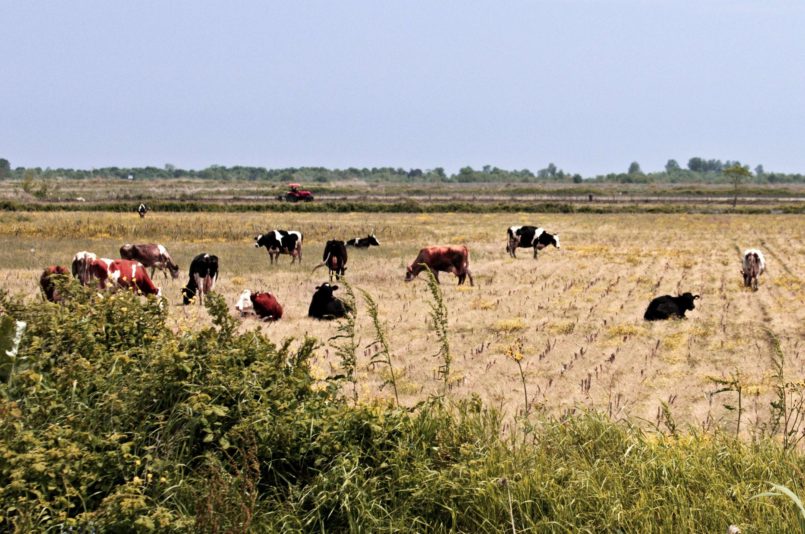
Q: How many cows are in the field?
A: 15